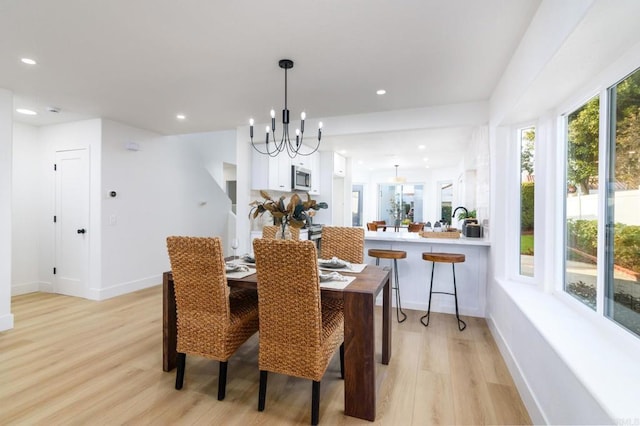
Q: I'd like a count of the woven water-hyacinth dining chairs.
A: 4